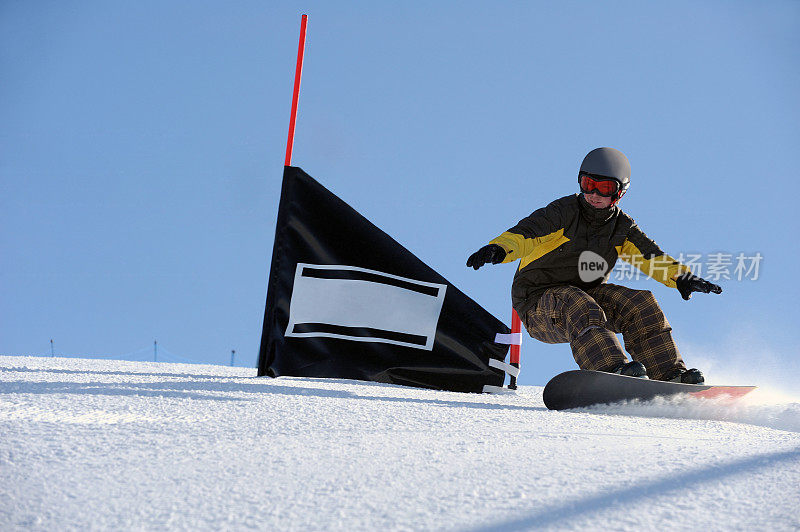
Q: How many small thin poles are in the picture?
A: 3